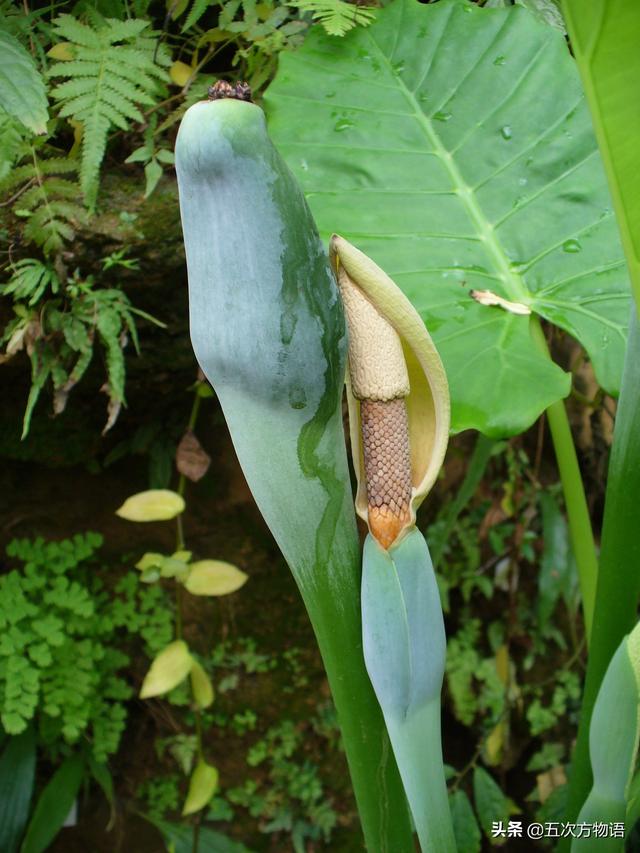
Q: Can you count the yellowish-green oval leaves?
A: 5